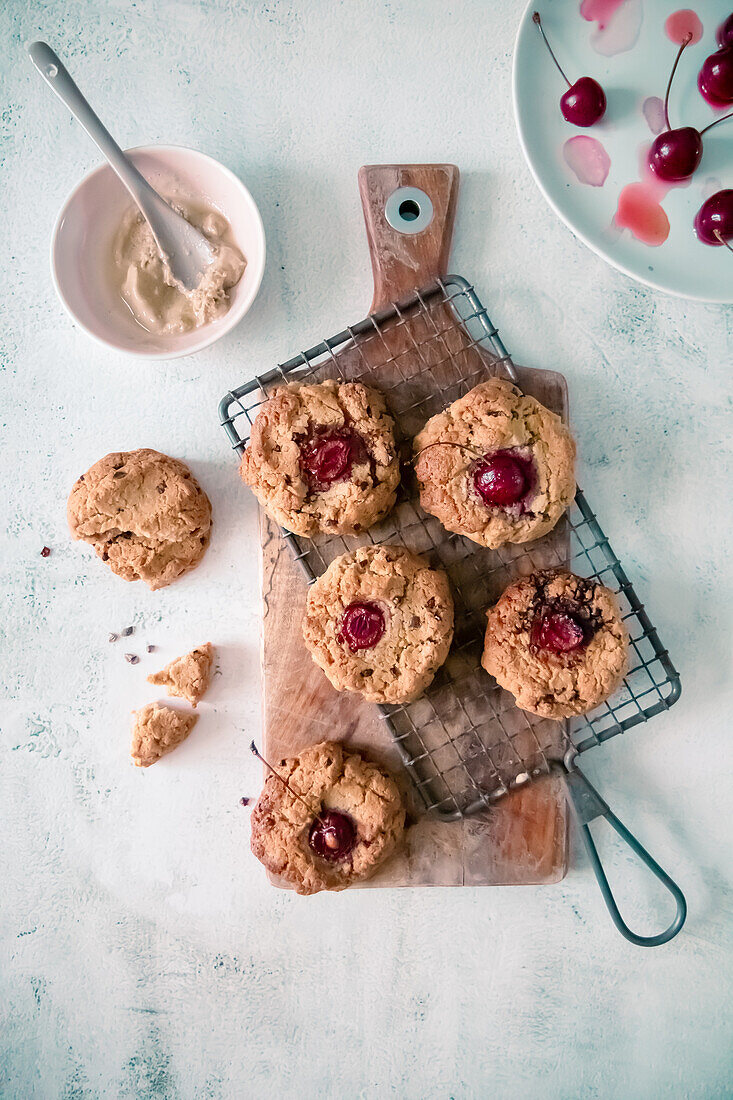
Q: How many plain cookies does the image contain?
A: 1